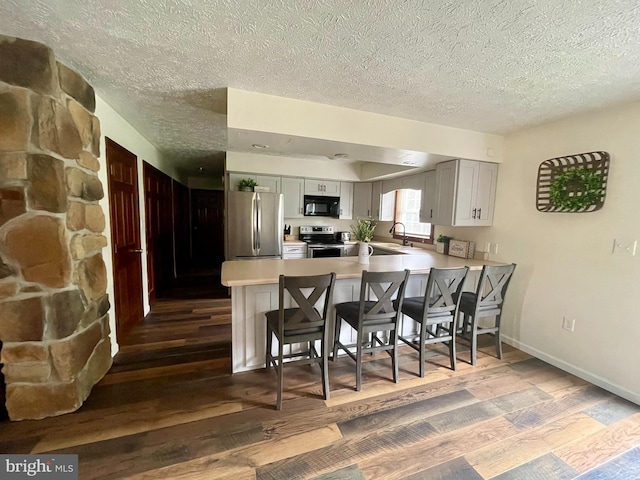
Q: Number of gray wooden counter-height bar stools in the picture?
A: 4